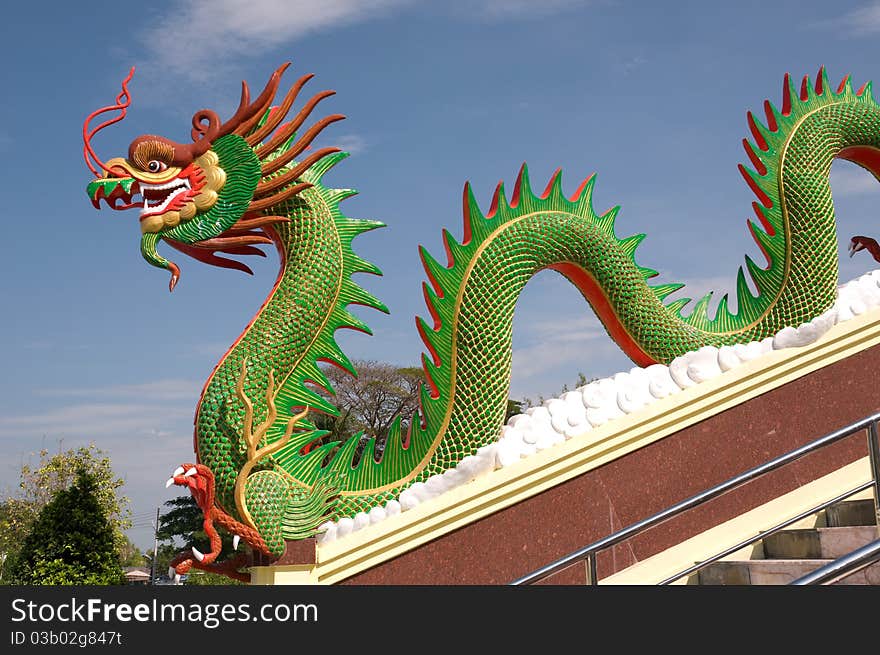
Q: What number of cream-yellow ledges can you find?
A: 2